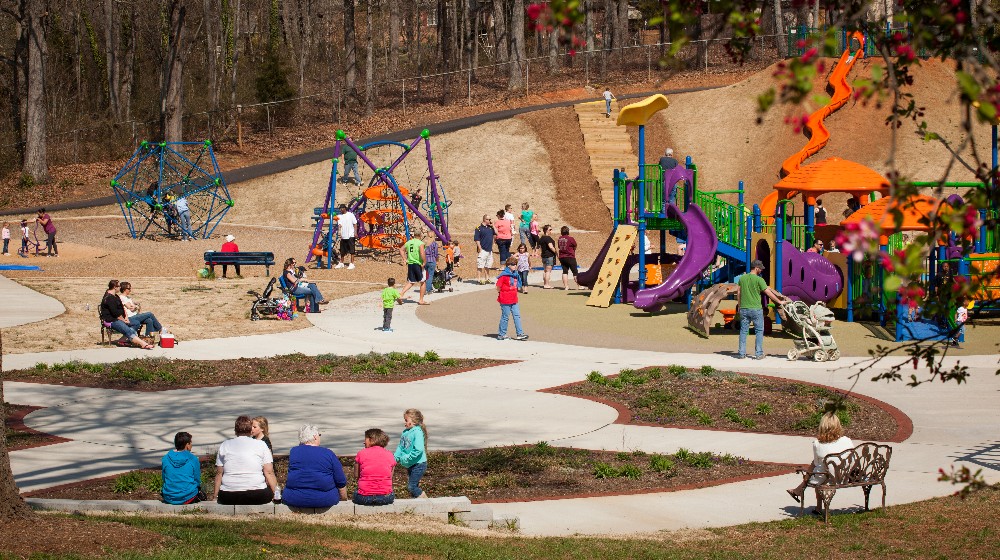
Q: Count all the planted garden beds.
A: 4